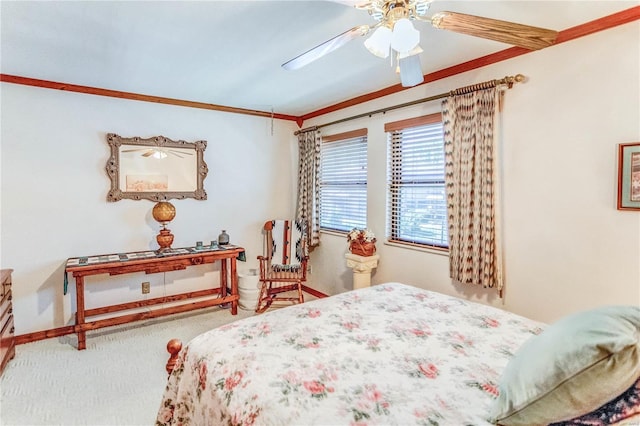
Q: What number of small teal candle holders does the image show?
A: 2